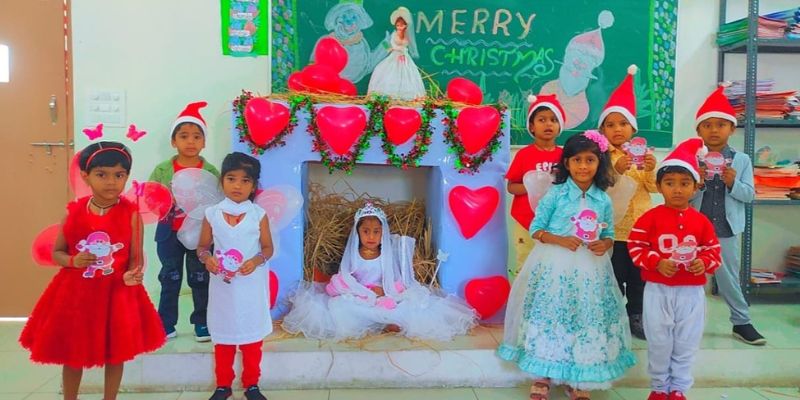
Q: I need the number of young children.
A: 9